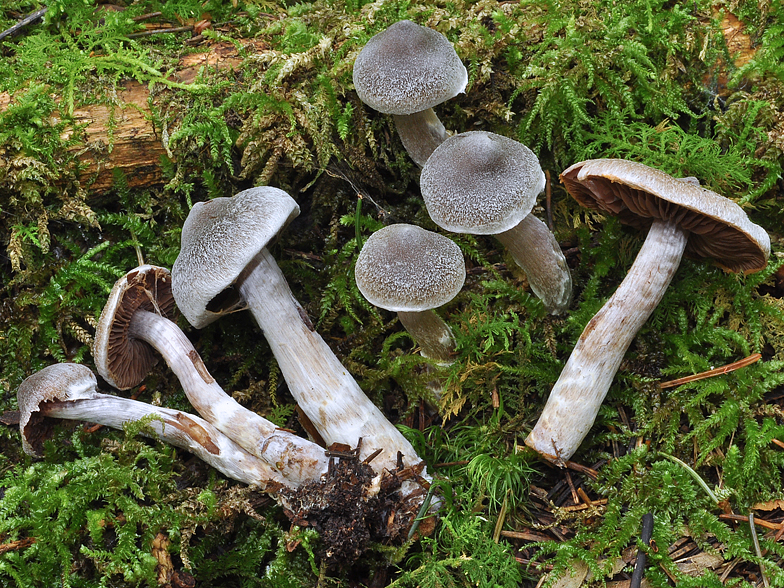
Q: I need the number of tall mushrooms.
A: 4